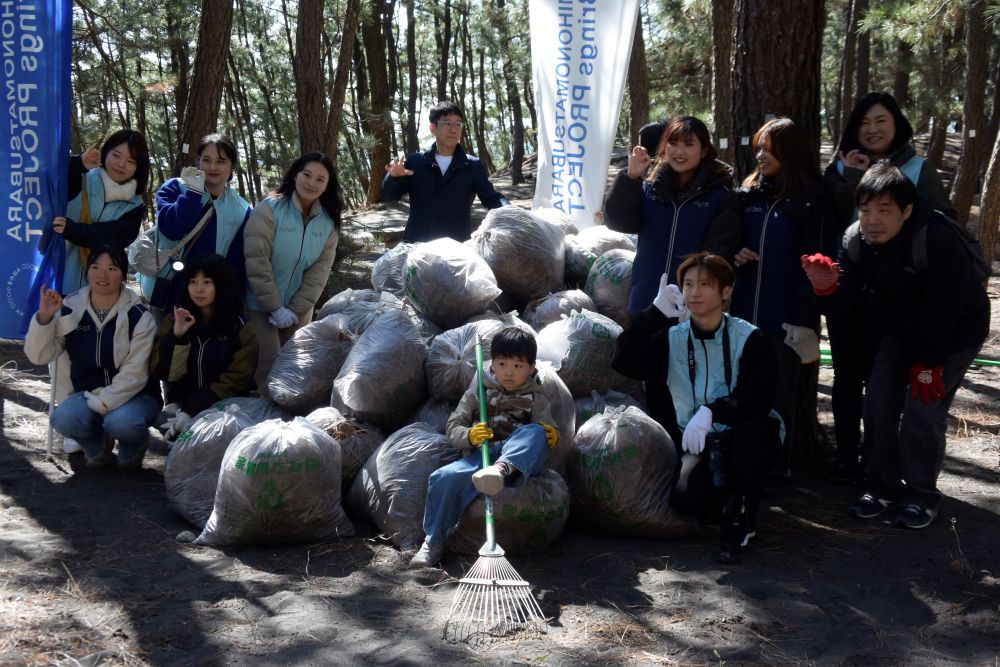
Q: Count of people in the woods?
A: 13